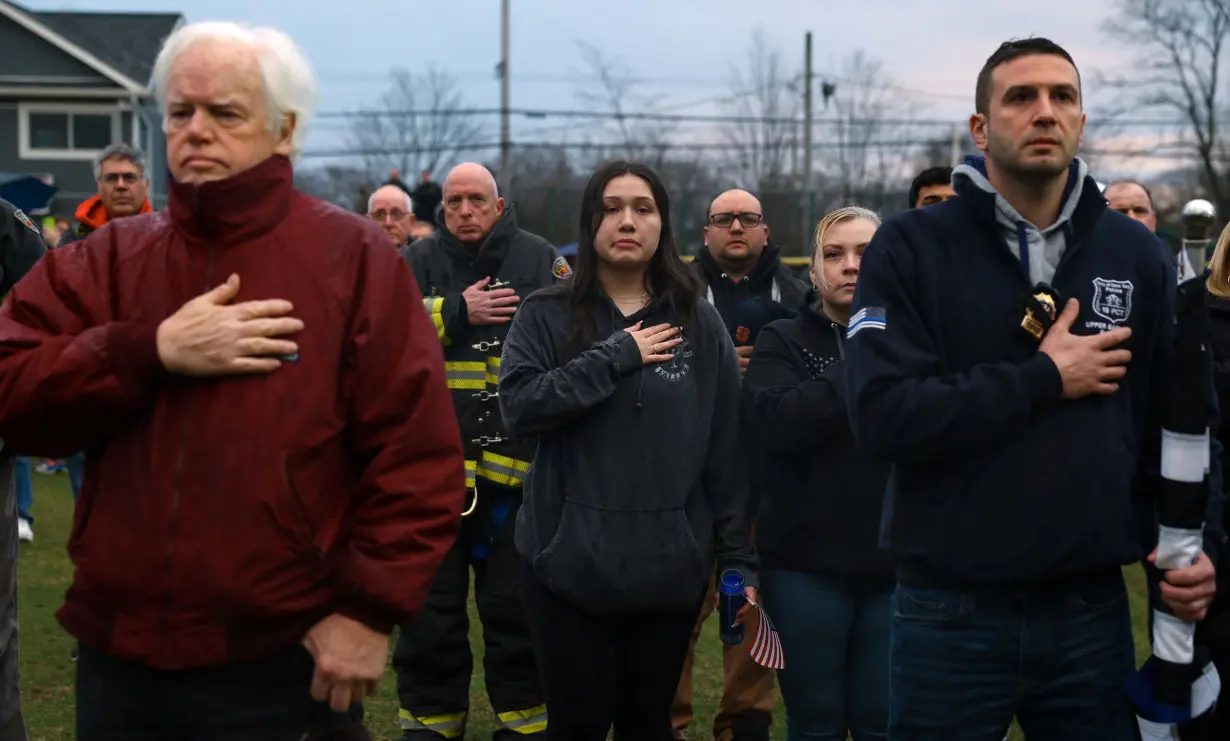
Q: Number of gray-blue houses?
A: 1